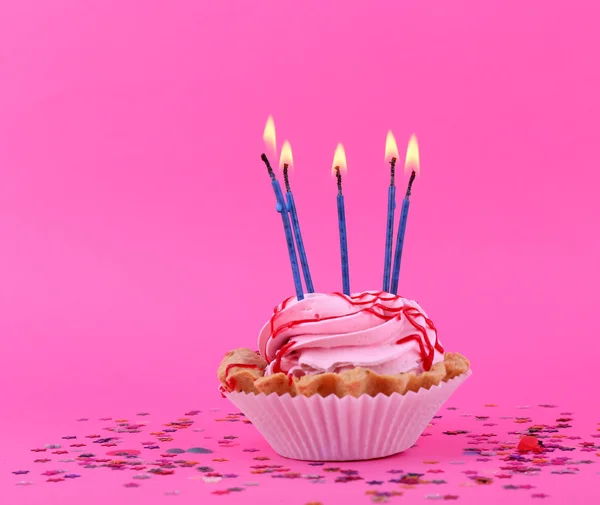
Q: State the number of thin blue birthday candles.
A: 5